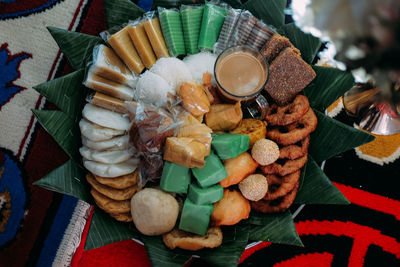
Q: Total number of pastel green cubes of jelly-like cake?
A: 5